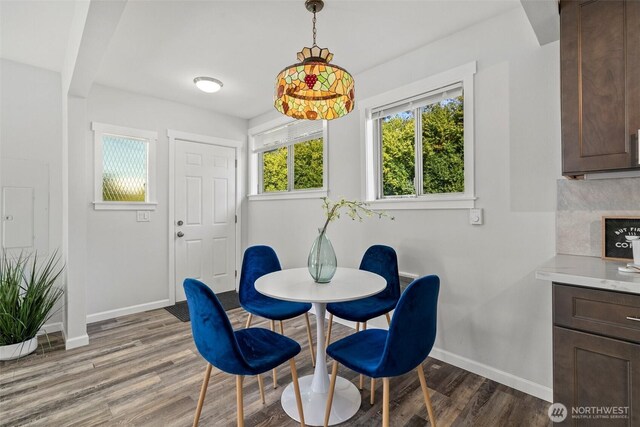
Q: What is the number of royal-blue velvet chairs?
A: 4